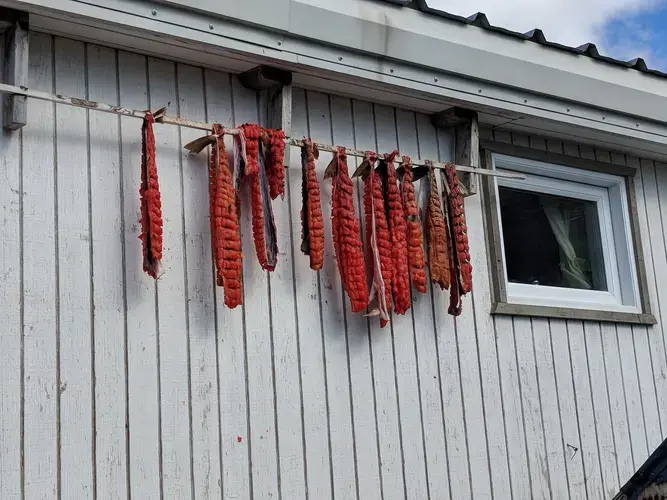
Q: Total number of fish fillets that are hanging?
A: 11